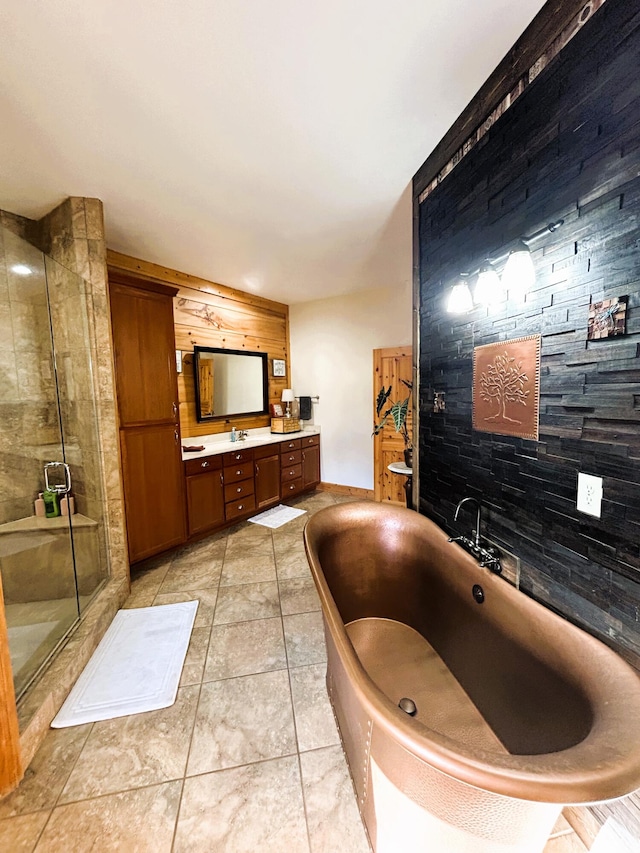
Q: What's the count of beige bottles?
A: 2